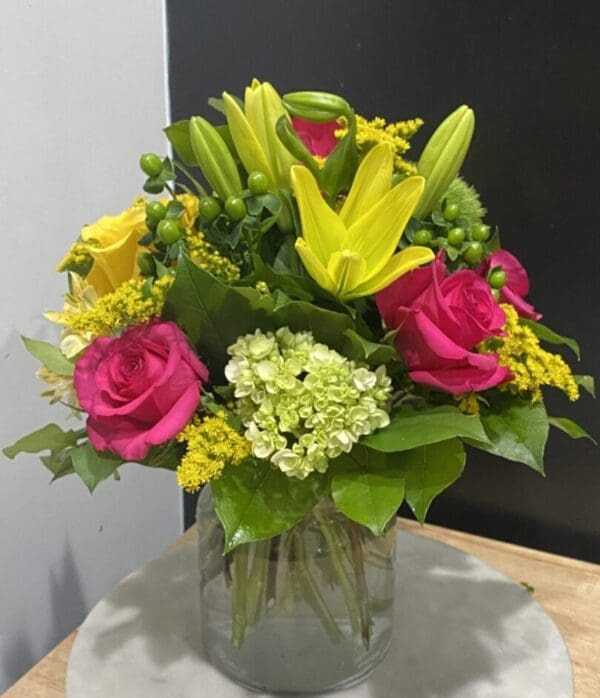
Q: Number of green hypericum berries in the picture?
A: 12